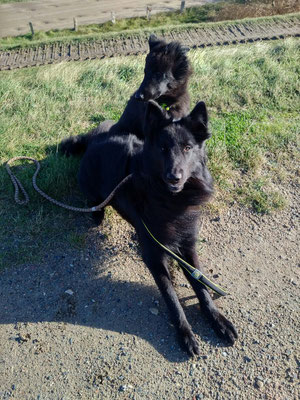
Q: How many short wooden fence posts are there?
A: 5